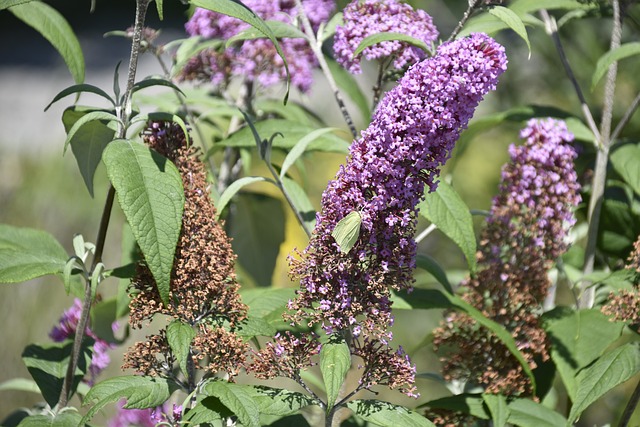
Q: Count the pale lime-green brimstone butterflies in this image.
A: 1